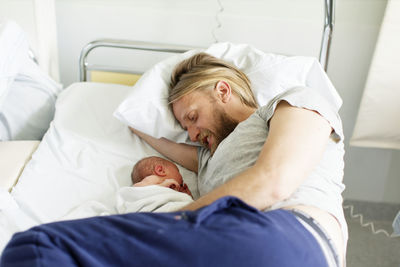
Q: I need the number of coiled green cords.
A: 0